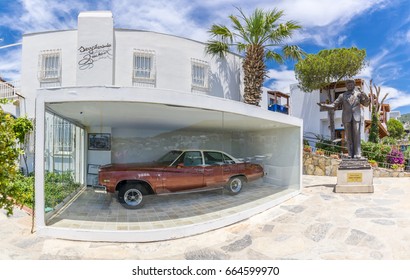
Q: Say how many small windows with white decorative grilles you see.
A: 3